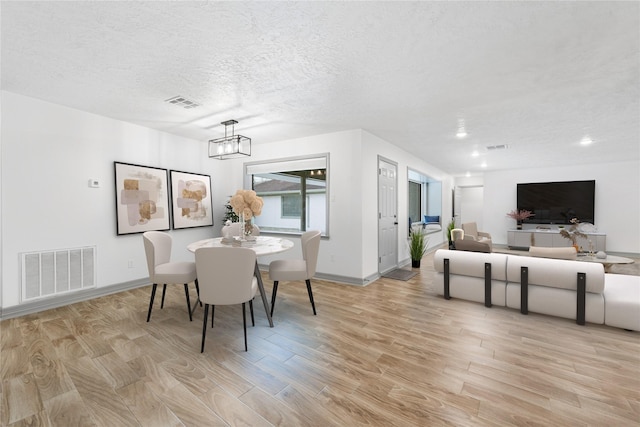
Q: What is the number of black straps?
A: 4